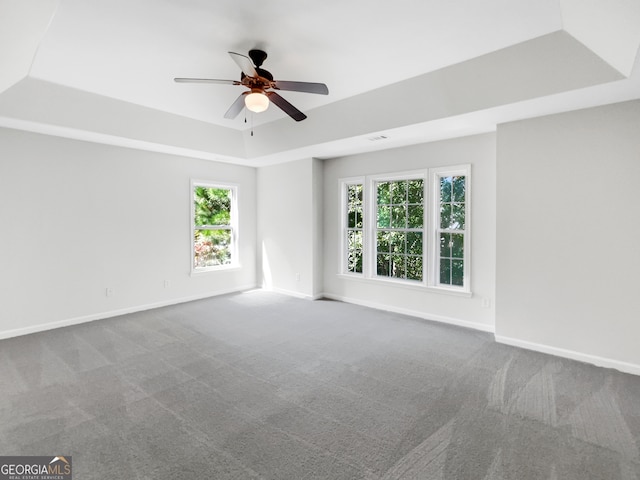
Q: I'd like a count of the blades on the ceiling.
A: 5